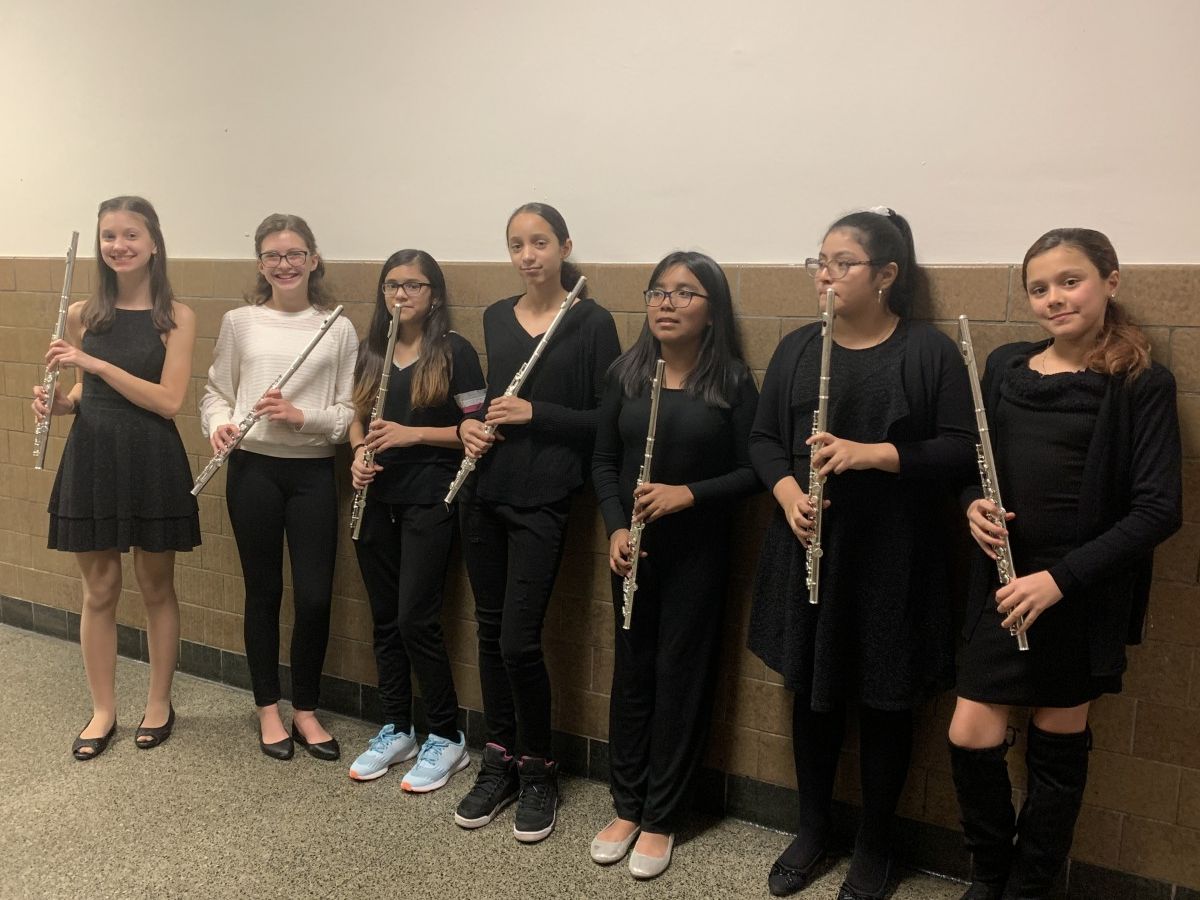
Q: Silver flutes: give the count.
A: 7